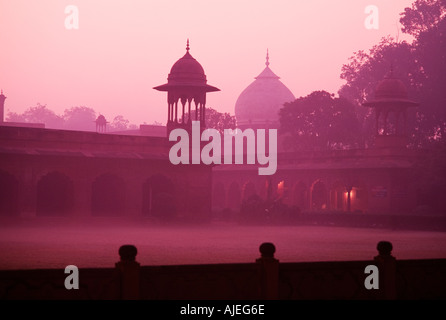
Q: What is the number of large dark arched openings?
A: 4